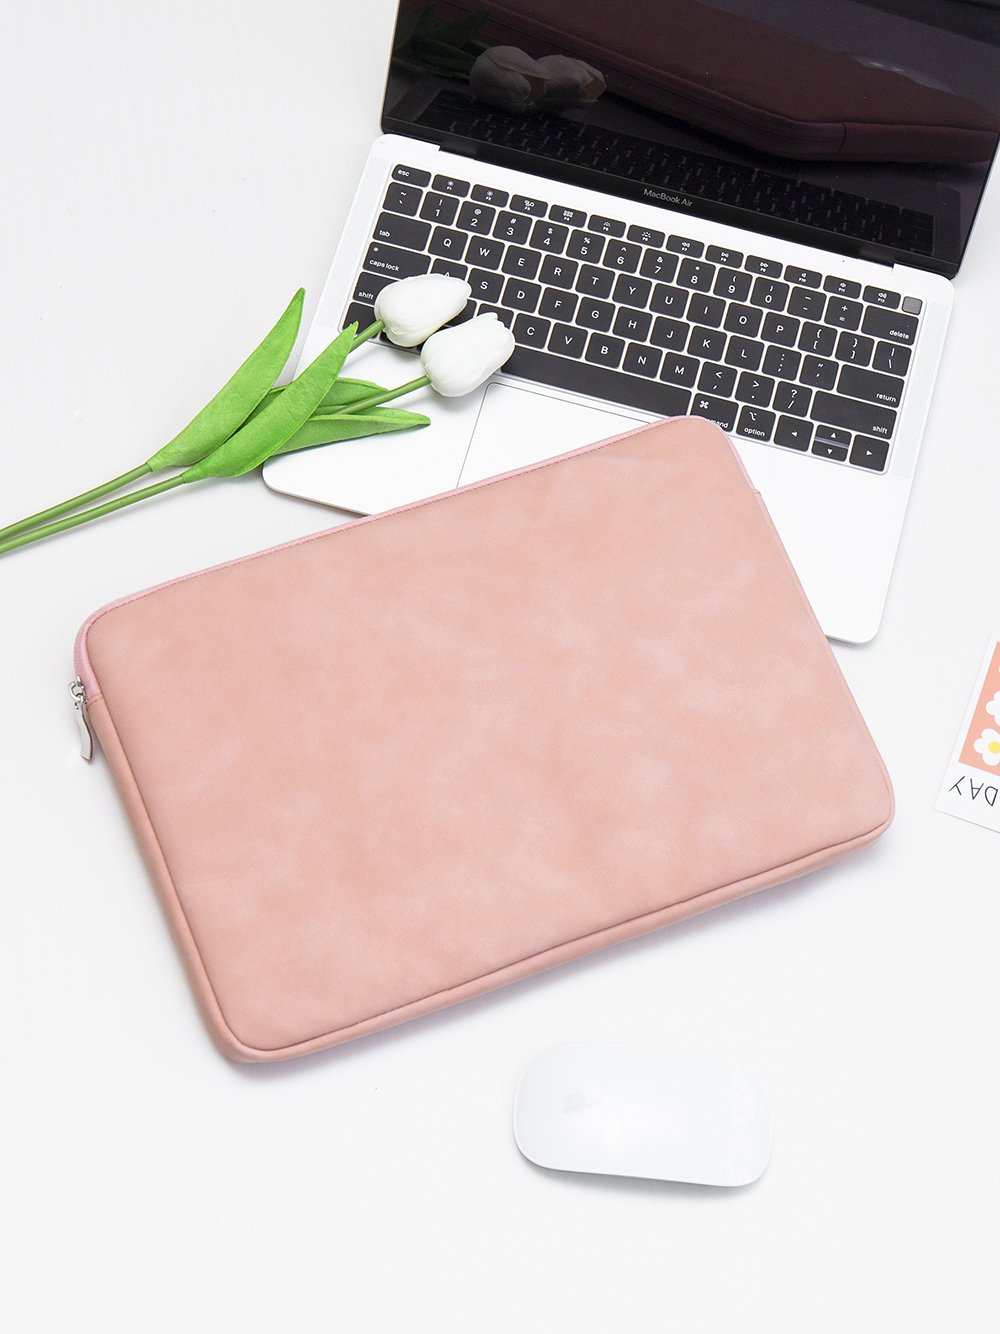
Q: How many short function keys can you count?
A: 12